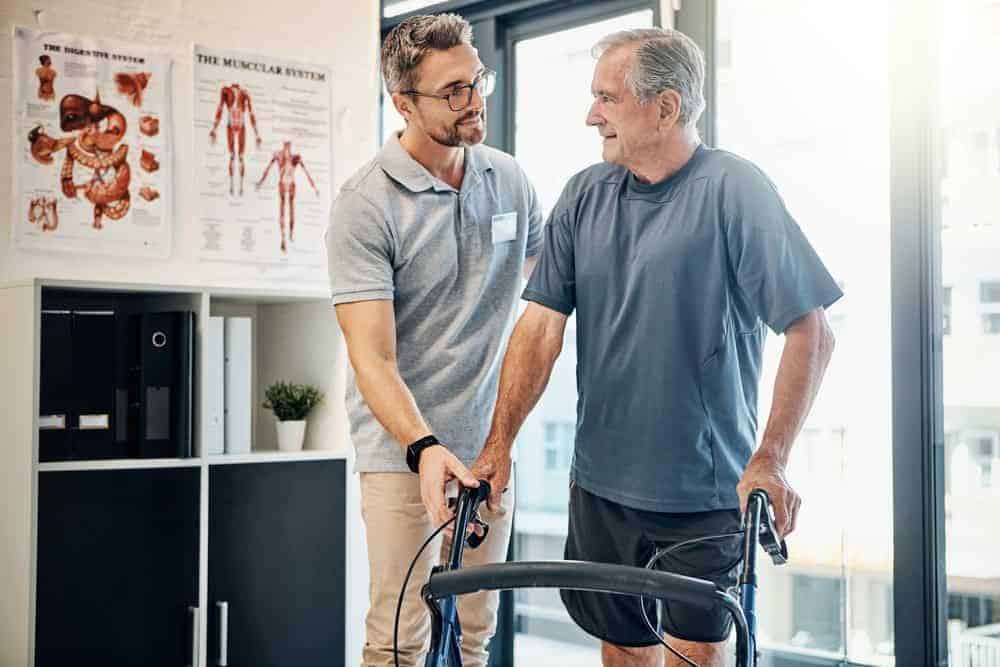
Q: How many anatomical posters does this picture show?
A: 2